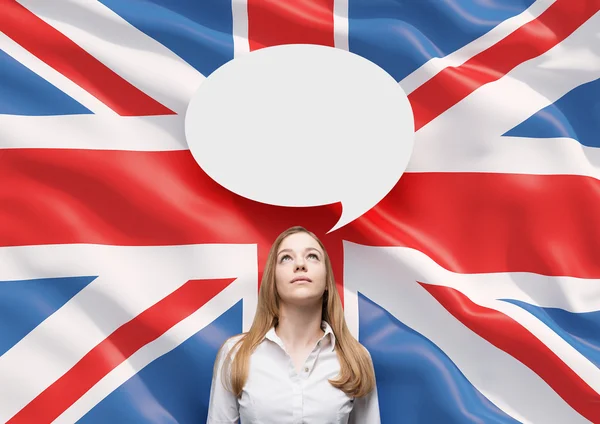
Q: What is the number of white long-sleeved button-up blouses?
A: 1